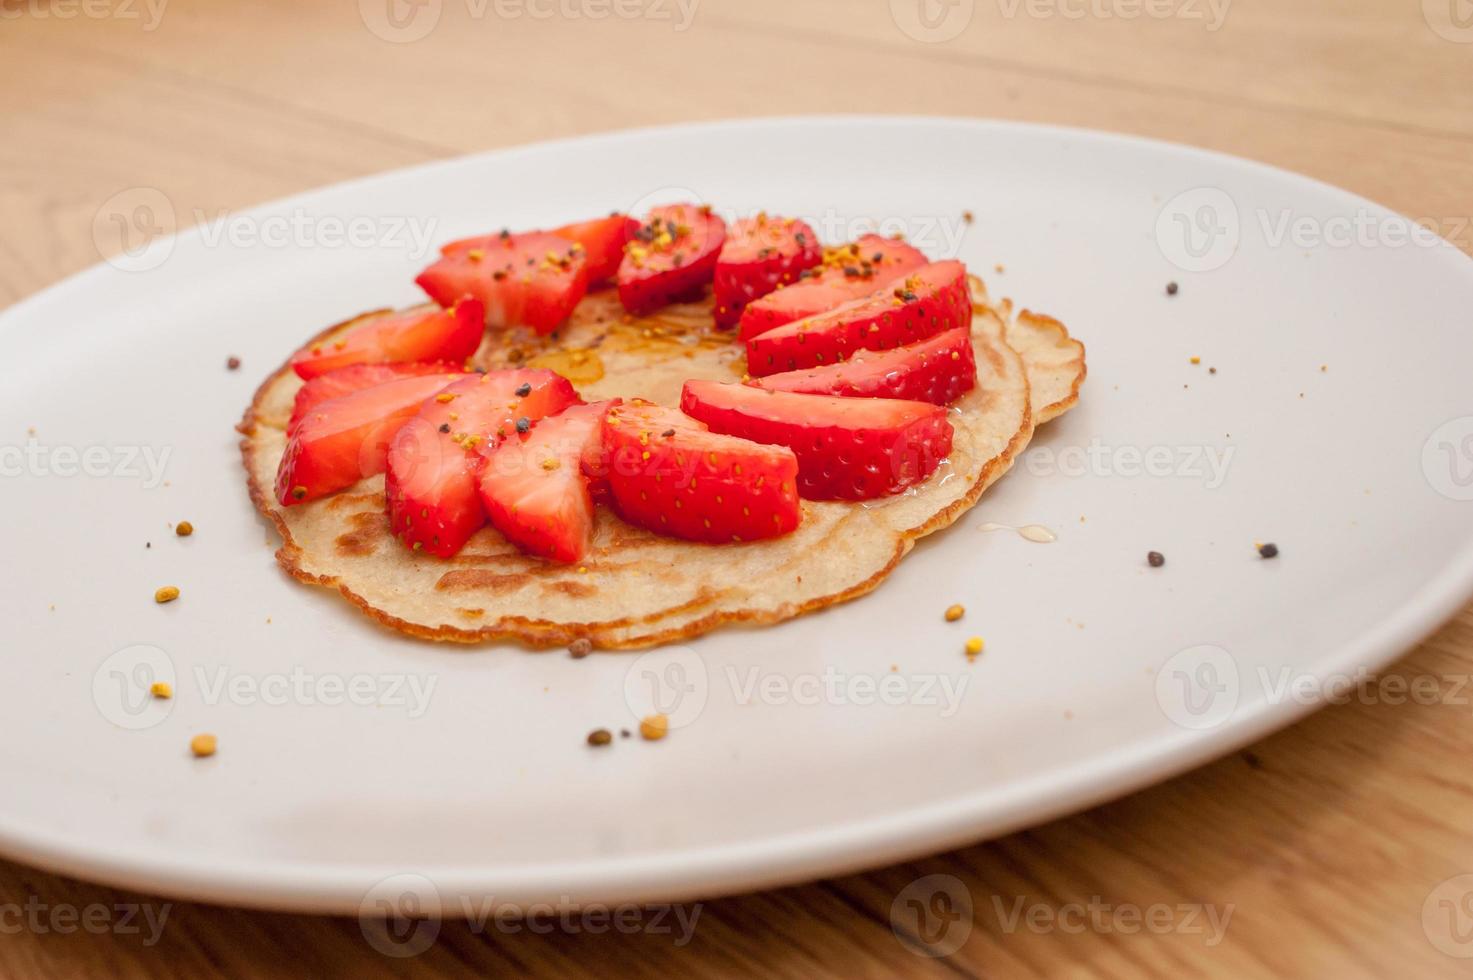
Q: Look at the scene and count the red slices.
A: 14